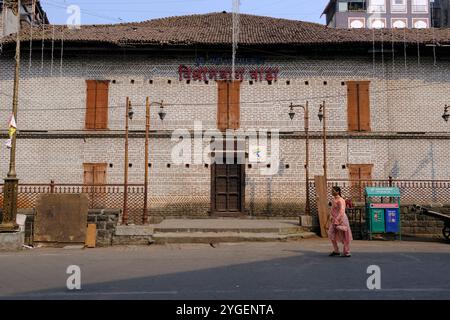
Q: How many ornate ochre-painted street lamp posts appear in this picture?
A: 4